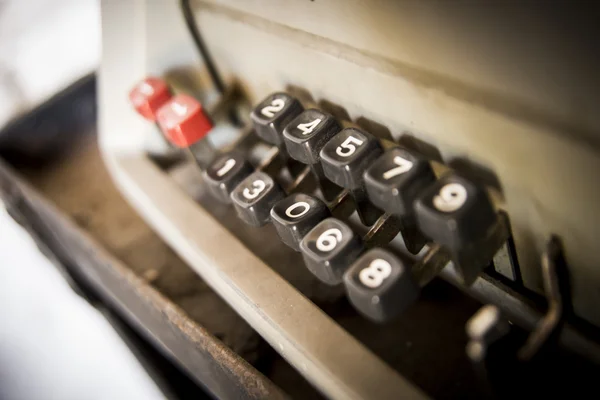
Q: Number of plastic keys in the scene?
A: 12